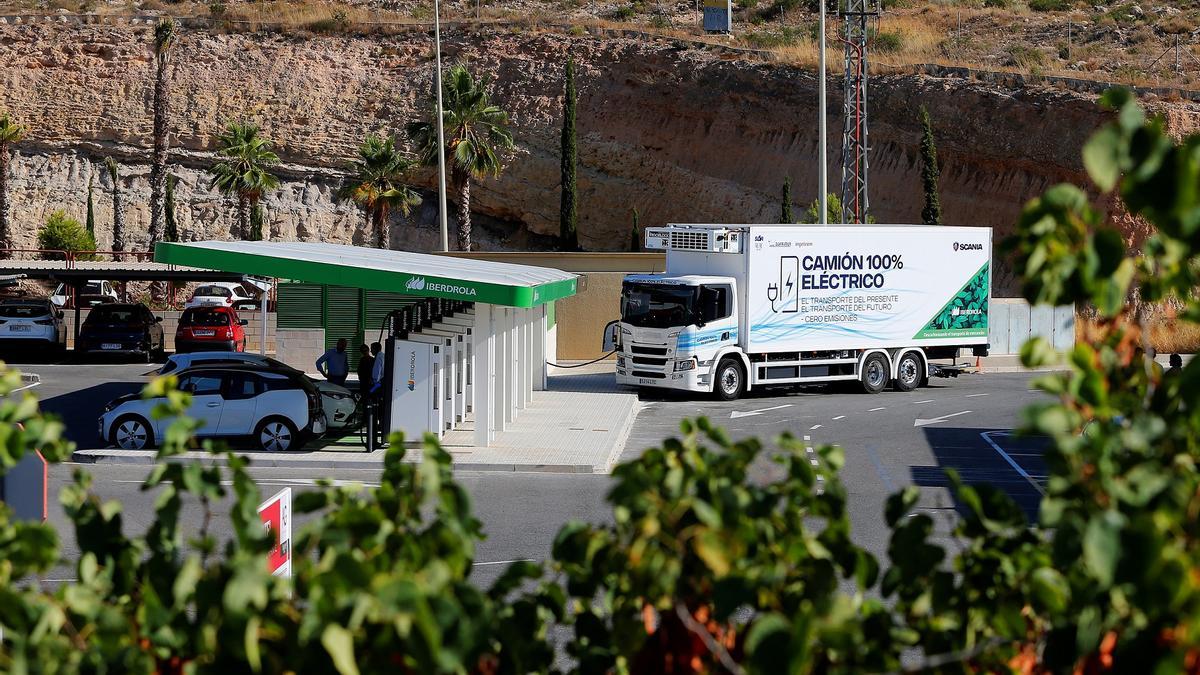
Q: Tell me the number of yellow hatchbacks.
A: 0